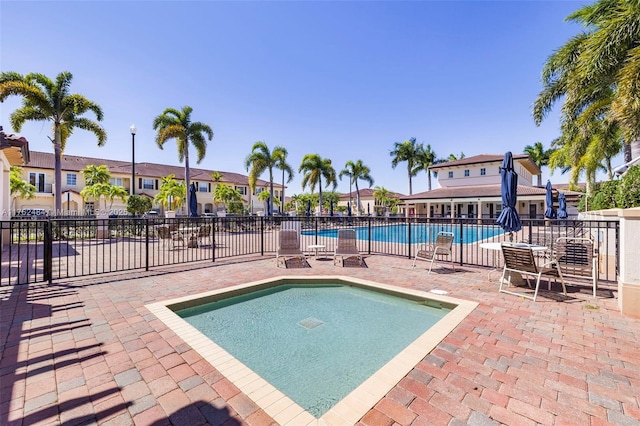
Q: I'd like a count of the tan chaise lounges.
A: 2